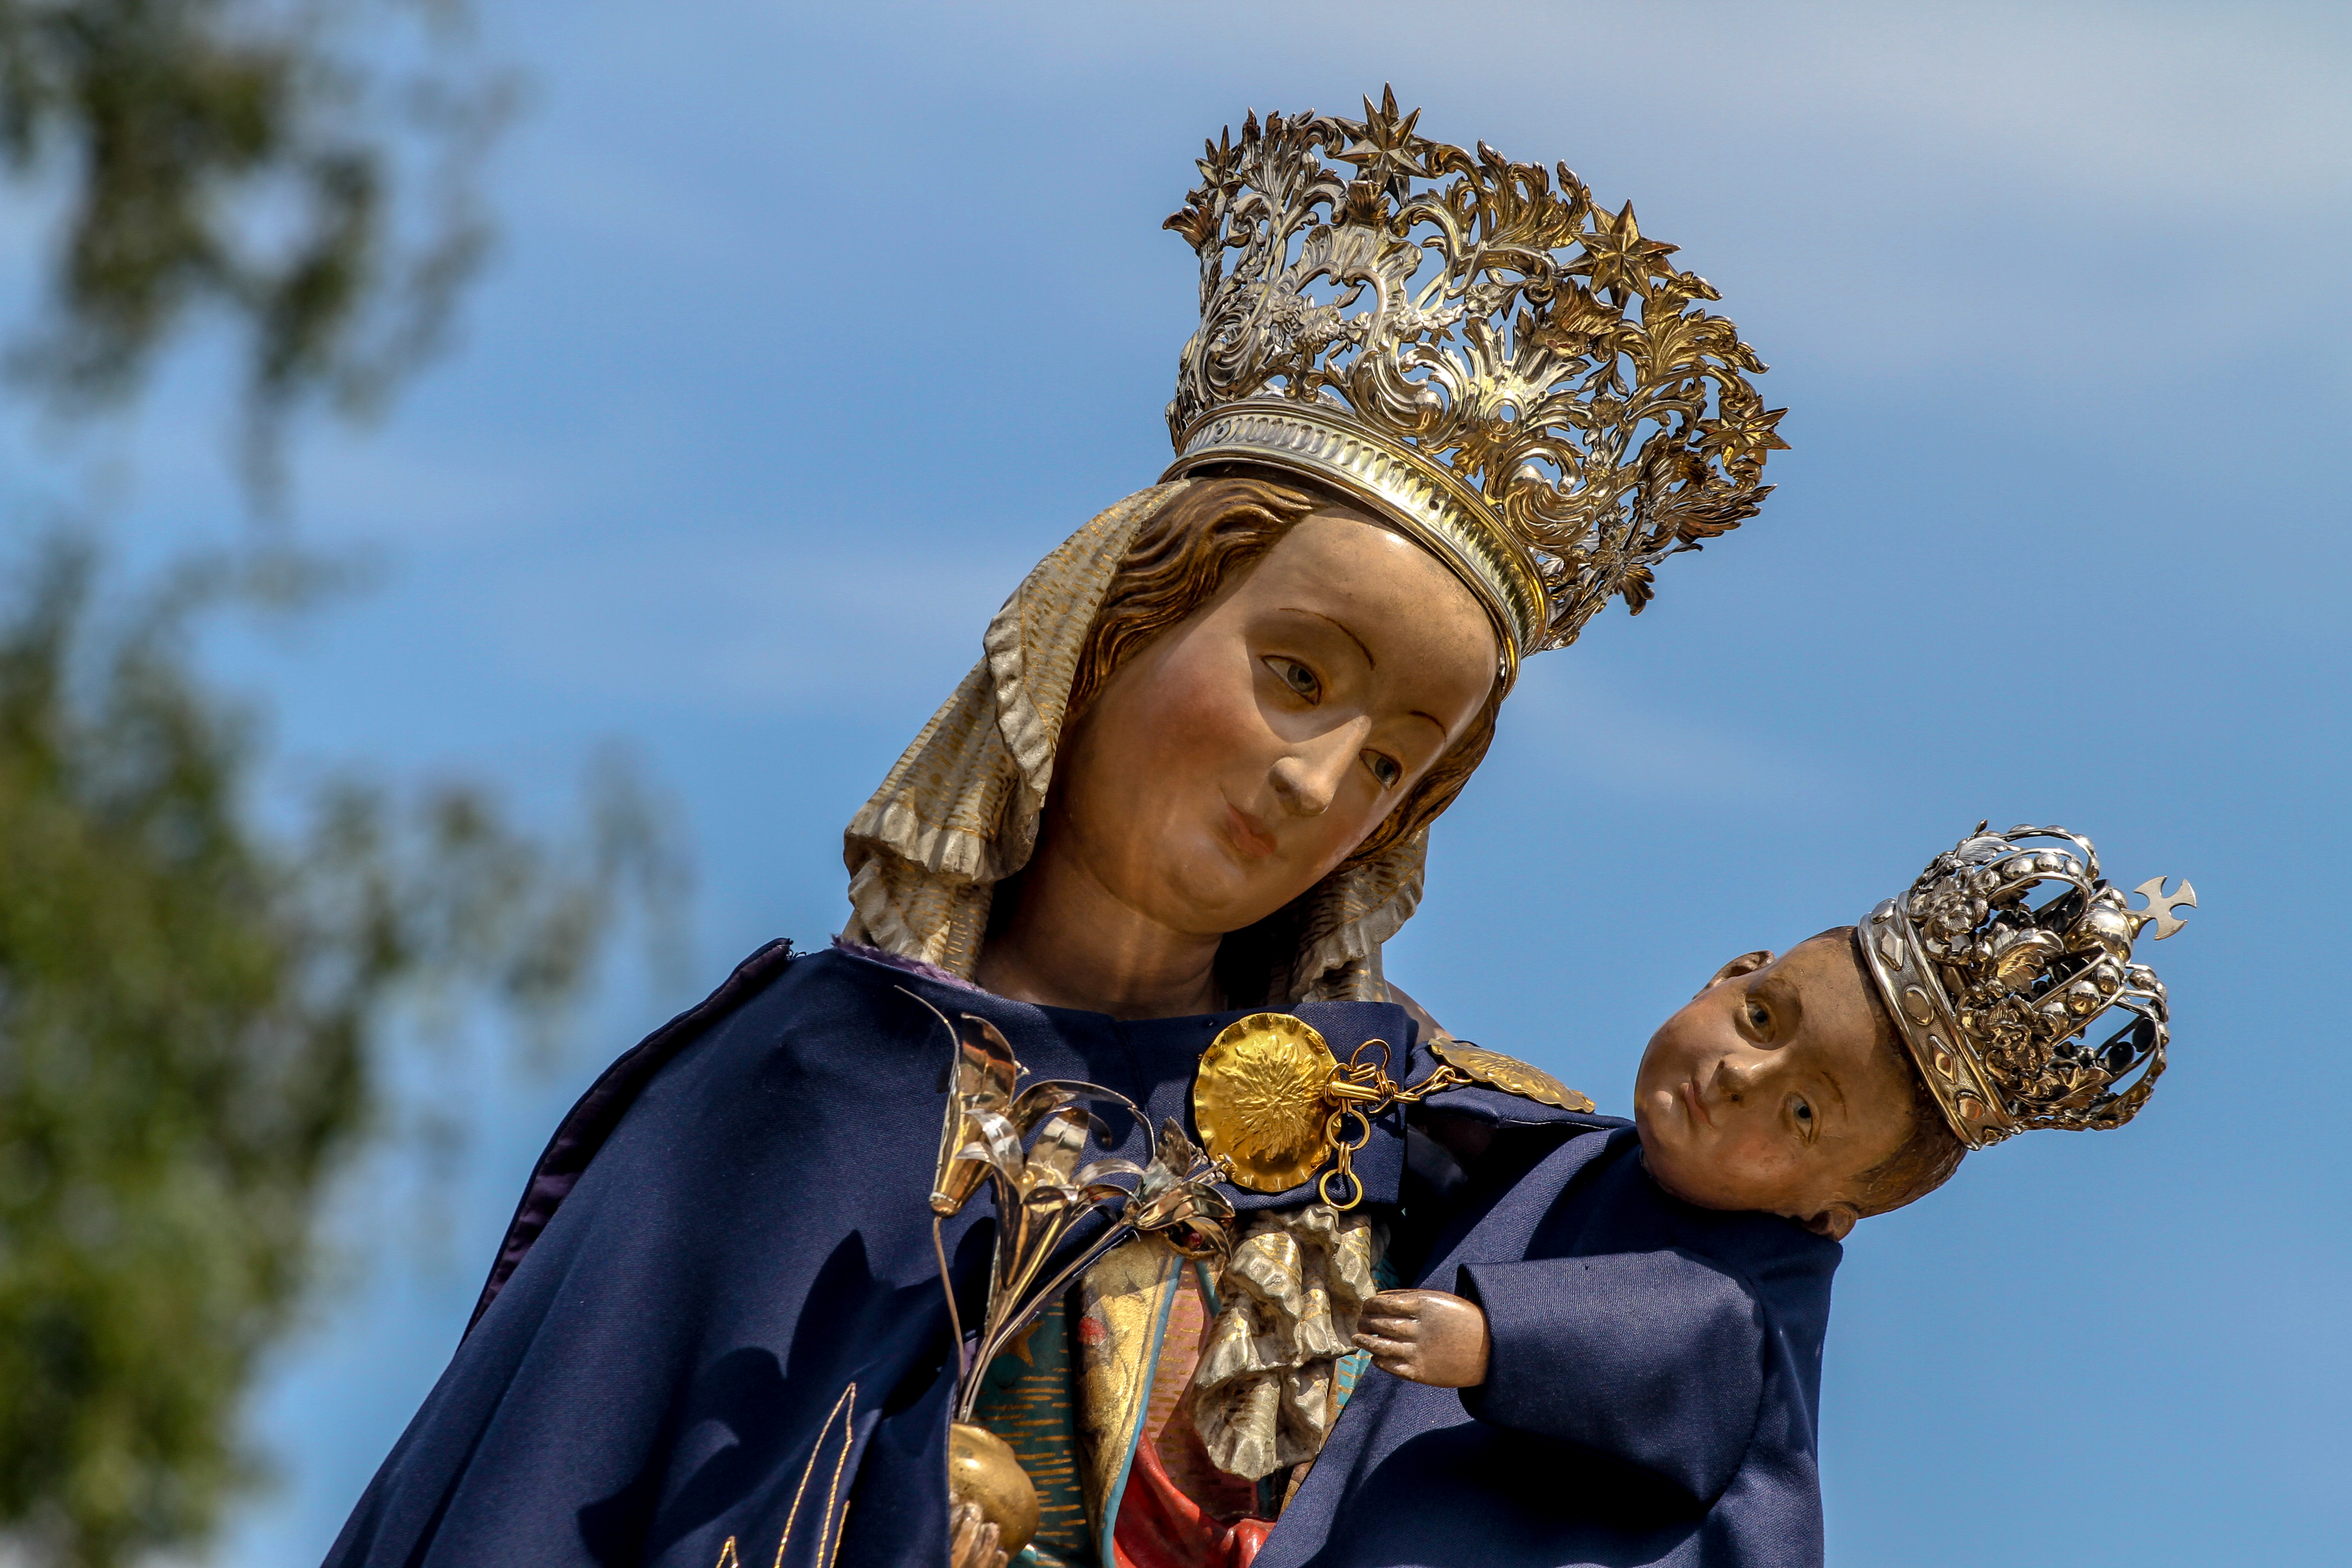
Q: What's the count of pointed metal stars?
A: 4